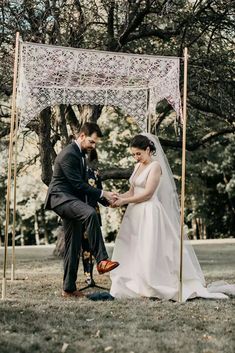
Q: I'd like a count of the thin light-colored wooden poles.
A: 4